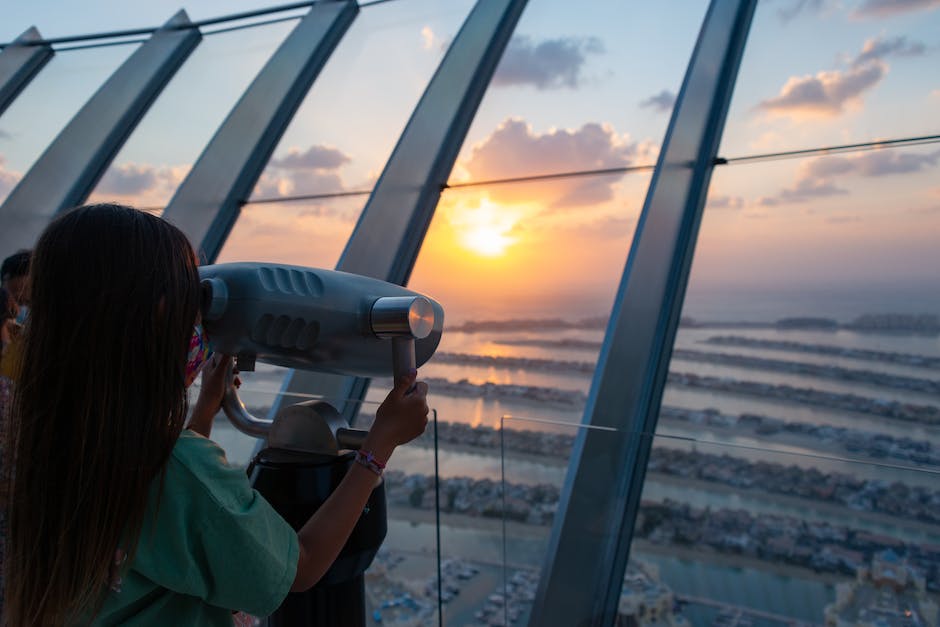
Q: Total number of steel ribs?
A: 5